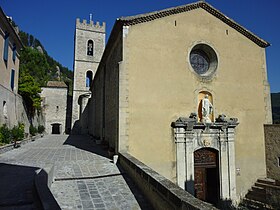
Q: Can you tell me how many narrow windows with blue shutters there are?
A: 3